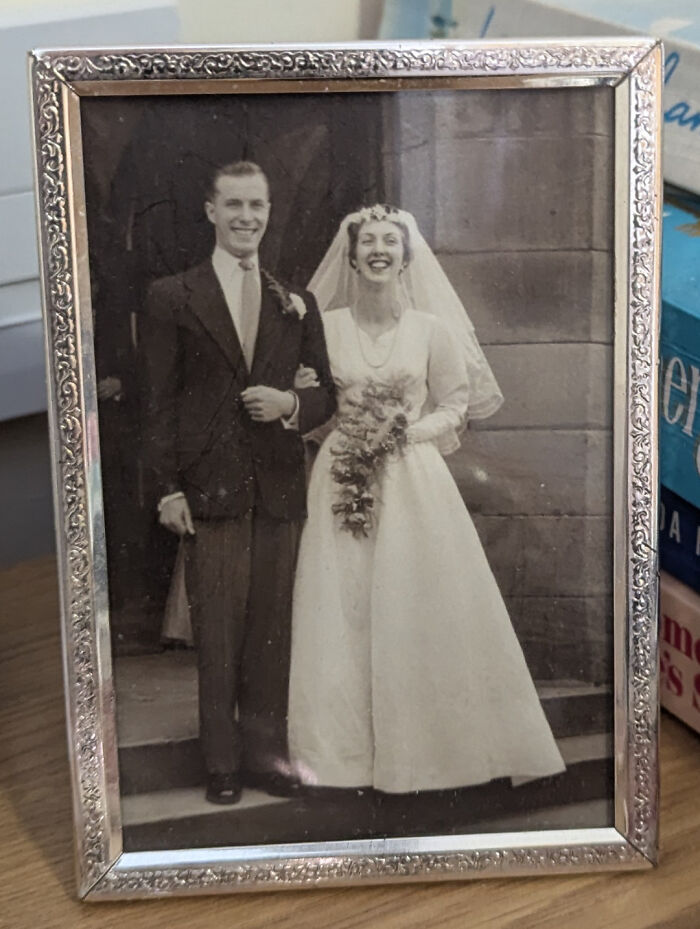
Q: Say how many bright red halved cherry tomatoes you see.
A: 0